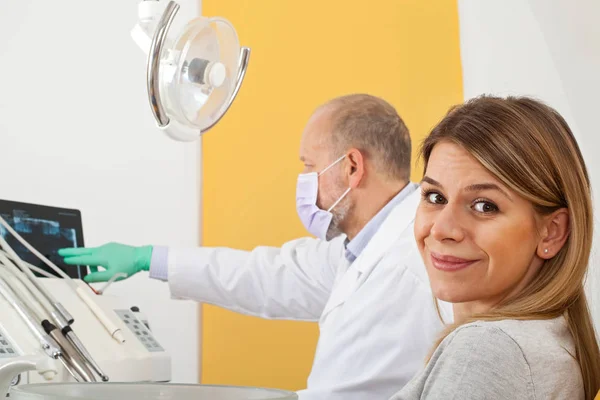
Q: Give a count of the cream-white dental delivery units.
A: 1